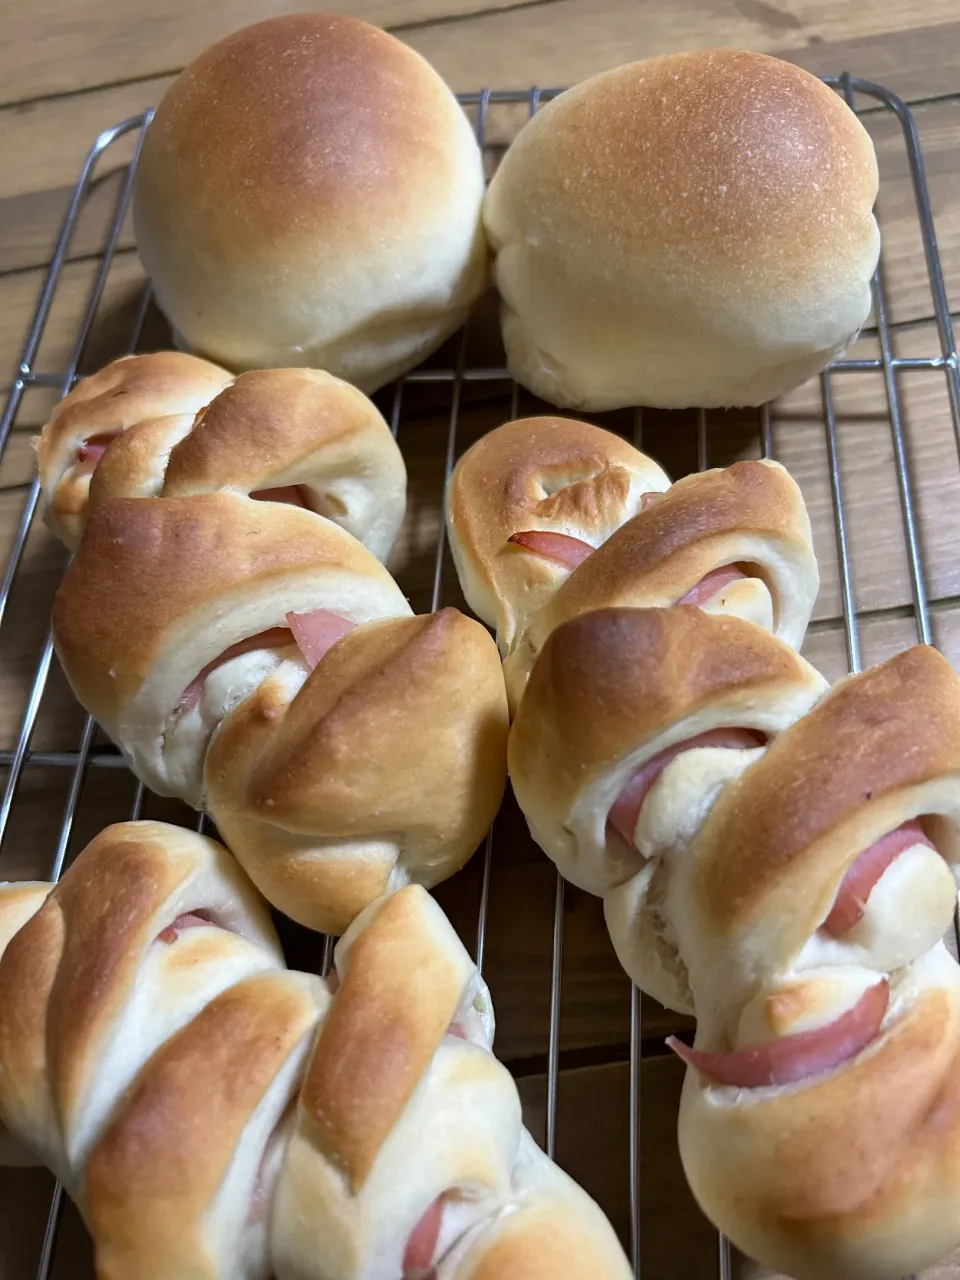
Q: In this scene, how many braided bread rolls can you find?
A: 3